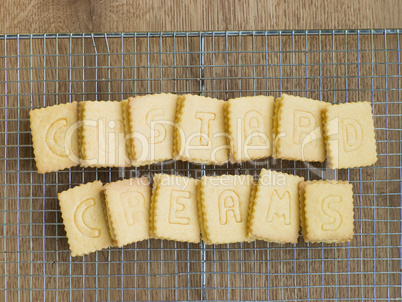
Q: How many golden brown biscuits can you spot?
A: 13